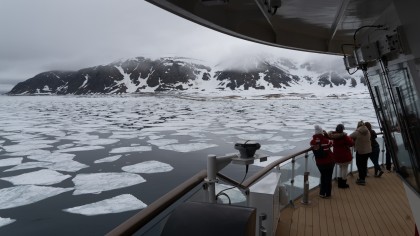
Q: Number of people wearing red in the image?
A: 2